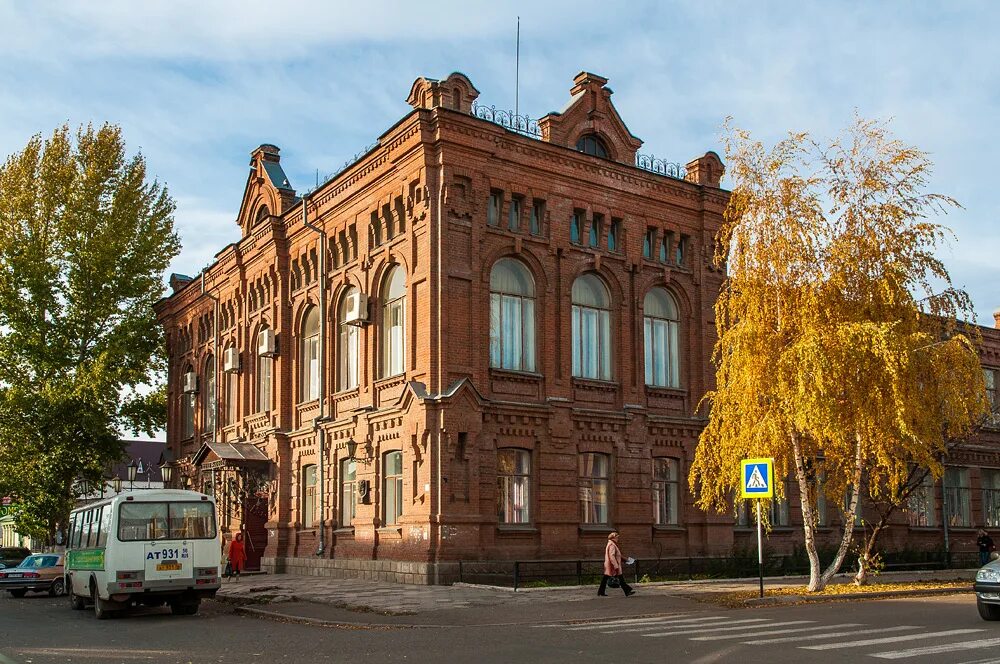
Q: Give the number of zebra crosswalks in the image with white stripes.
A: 1